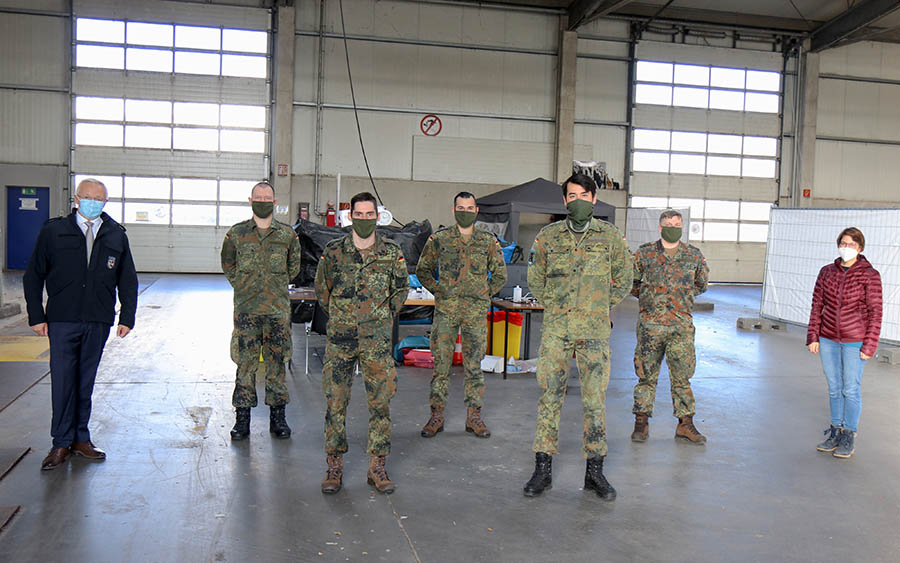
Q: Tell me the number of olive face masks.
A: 5